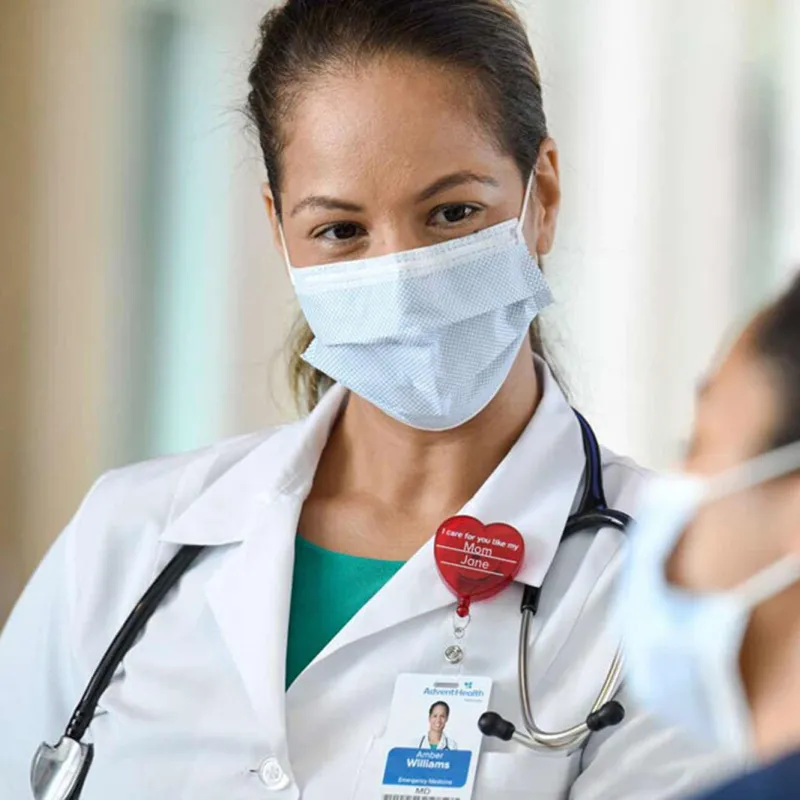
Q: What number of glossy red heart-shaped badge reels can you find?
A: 1